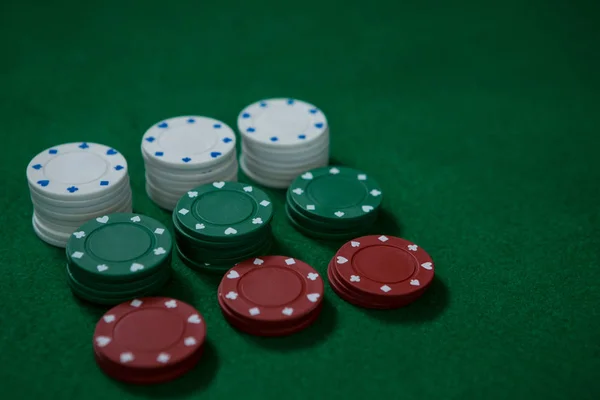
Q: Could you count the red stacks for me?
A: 3